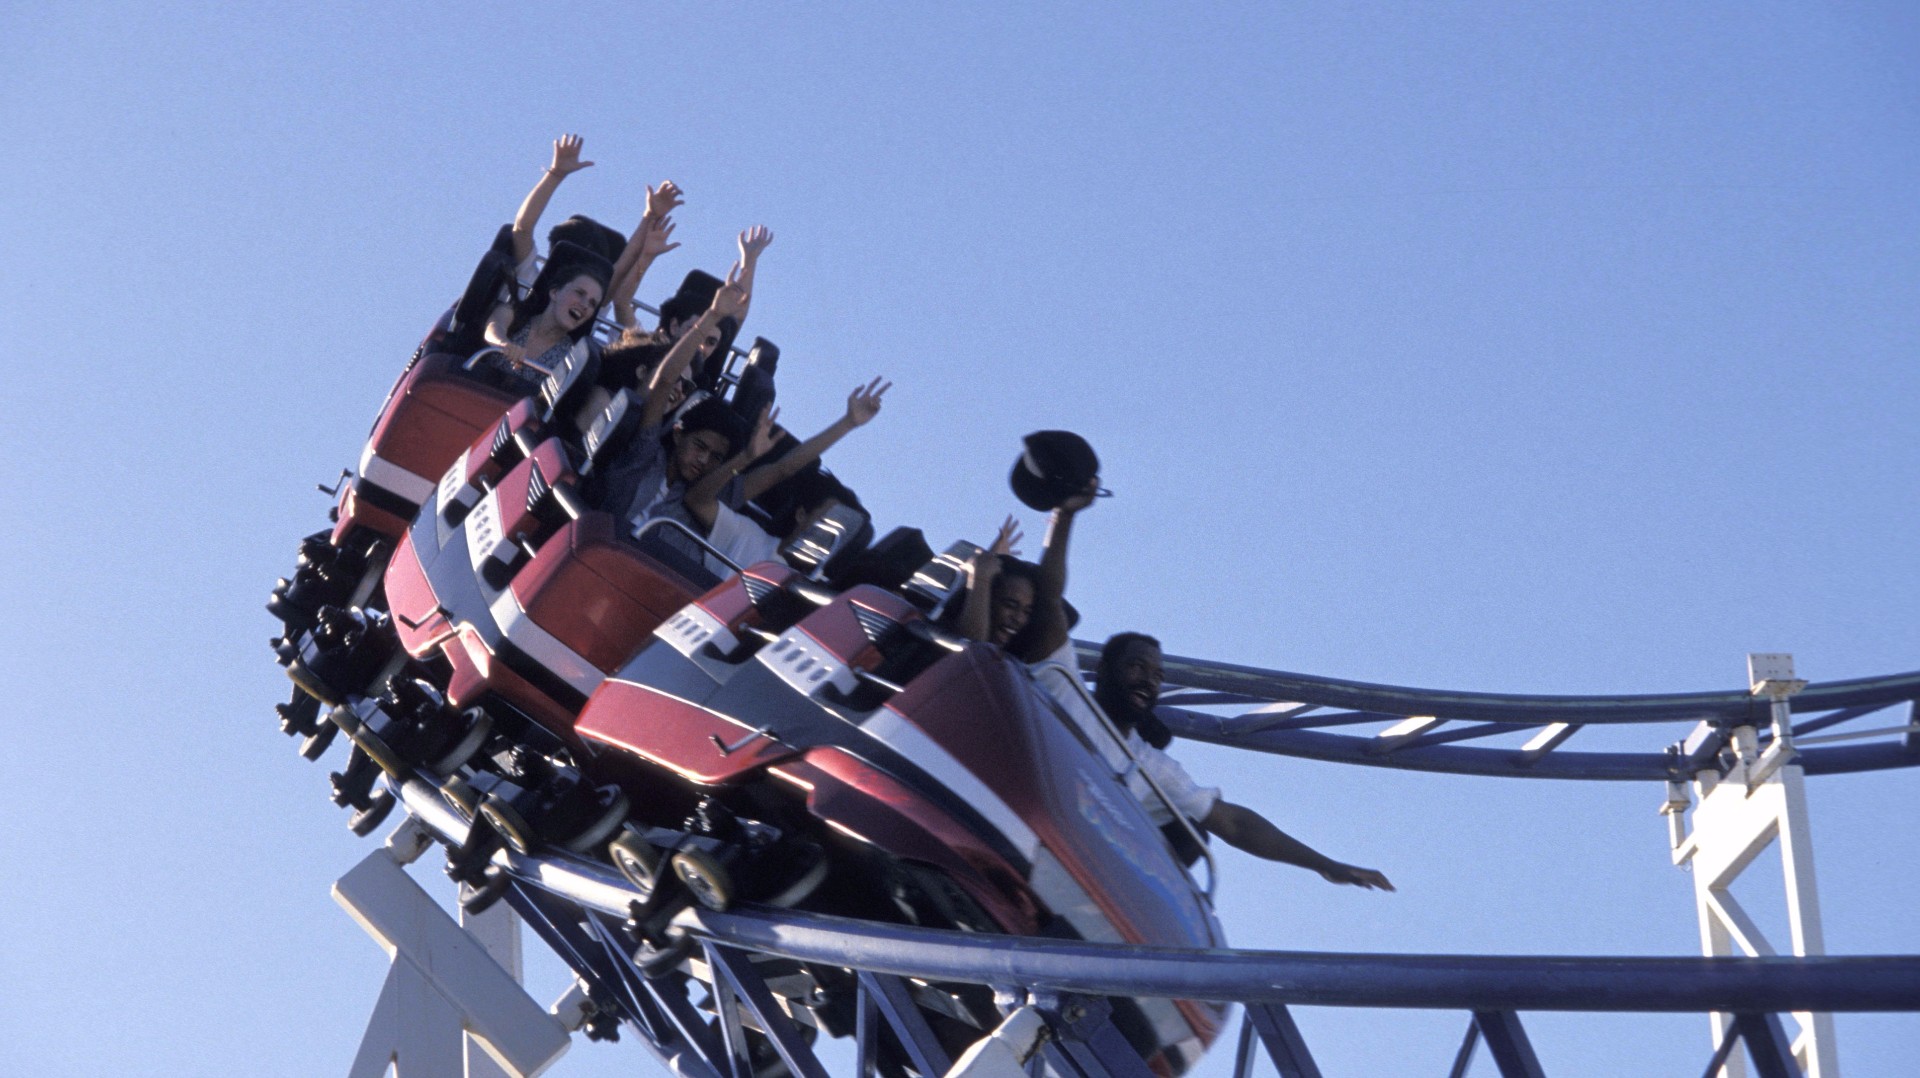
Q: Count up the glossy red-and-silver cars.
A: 3